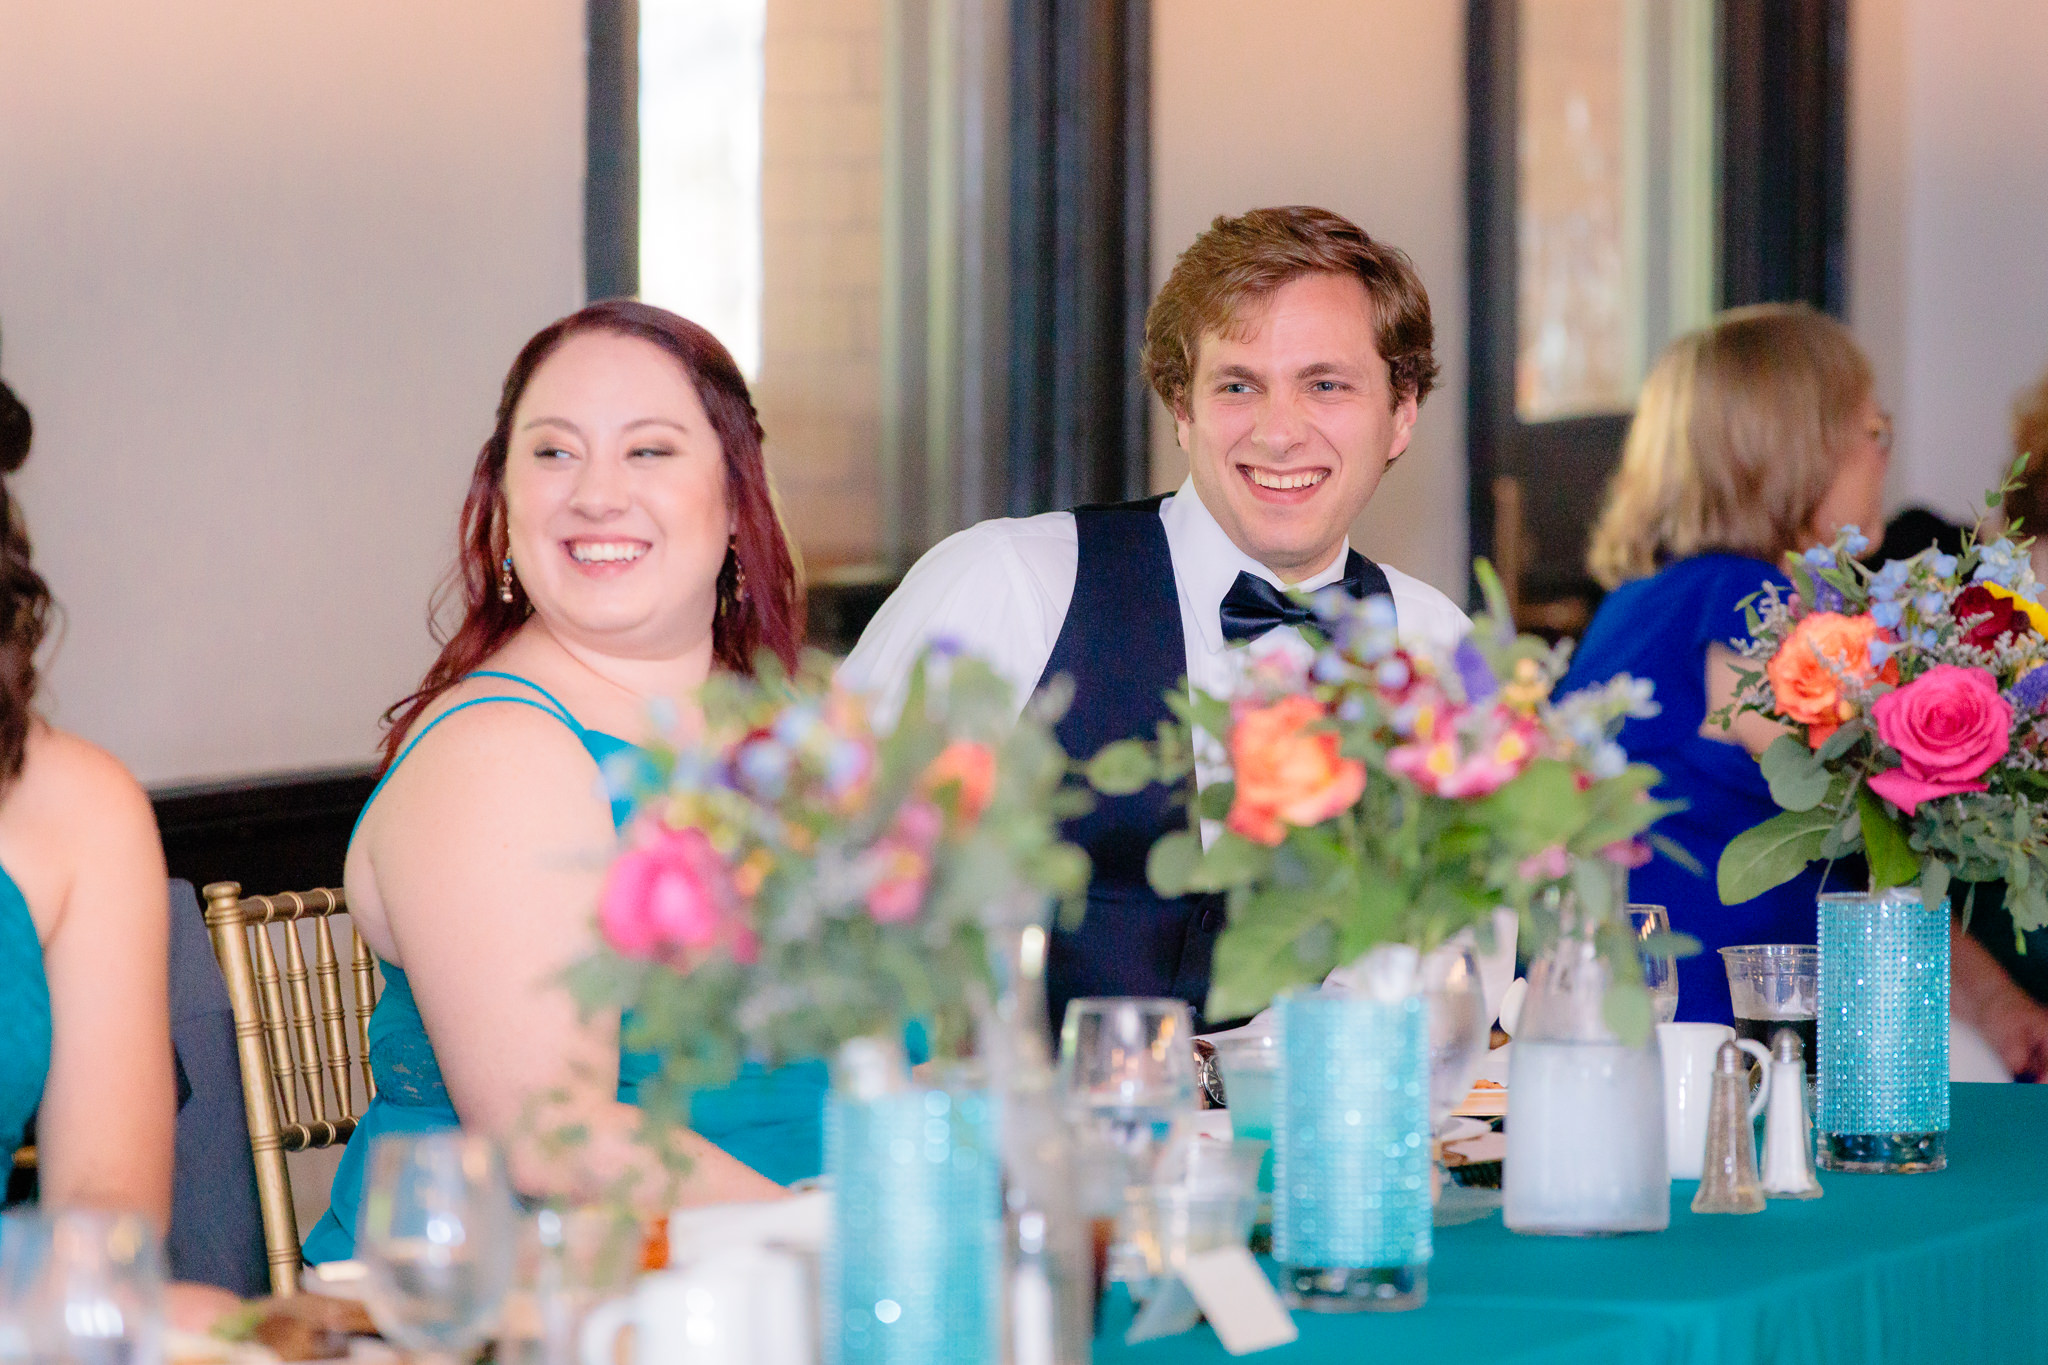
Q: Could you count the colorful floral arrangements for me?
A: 3